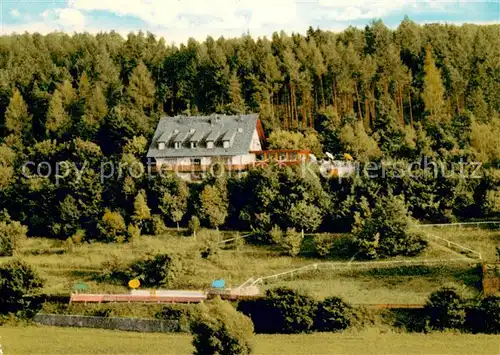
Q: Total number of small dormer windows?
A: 5